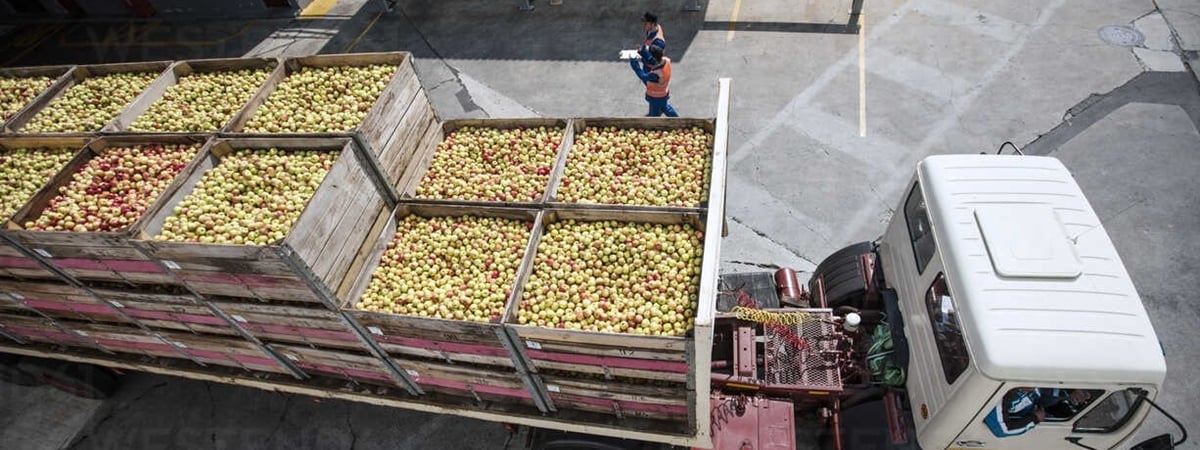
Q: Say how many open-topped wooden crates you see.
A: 11